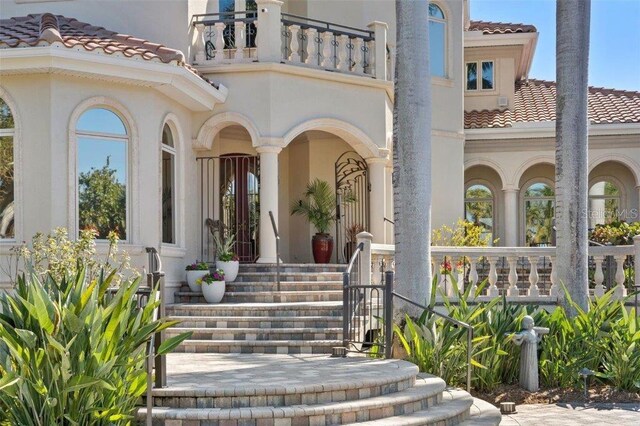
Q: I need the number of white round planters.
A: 3